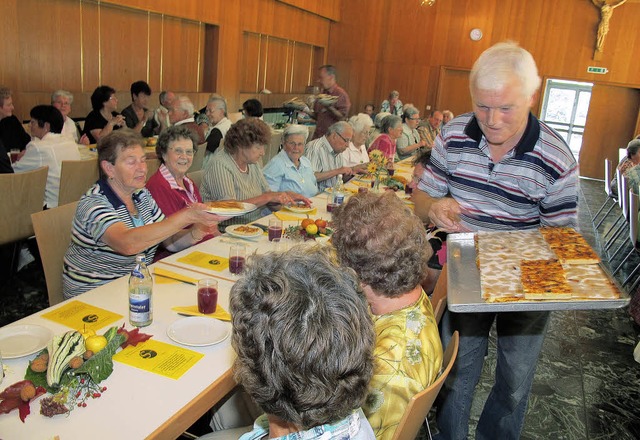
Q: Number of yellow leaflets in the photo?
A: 3